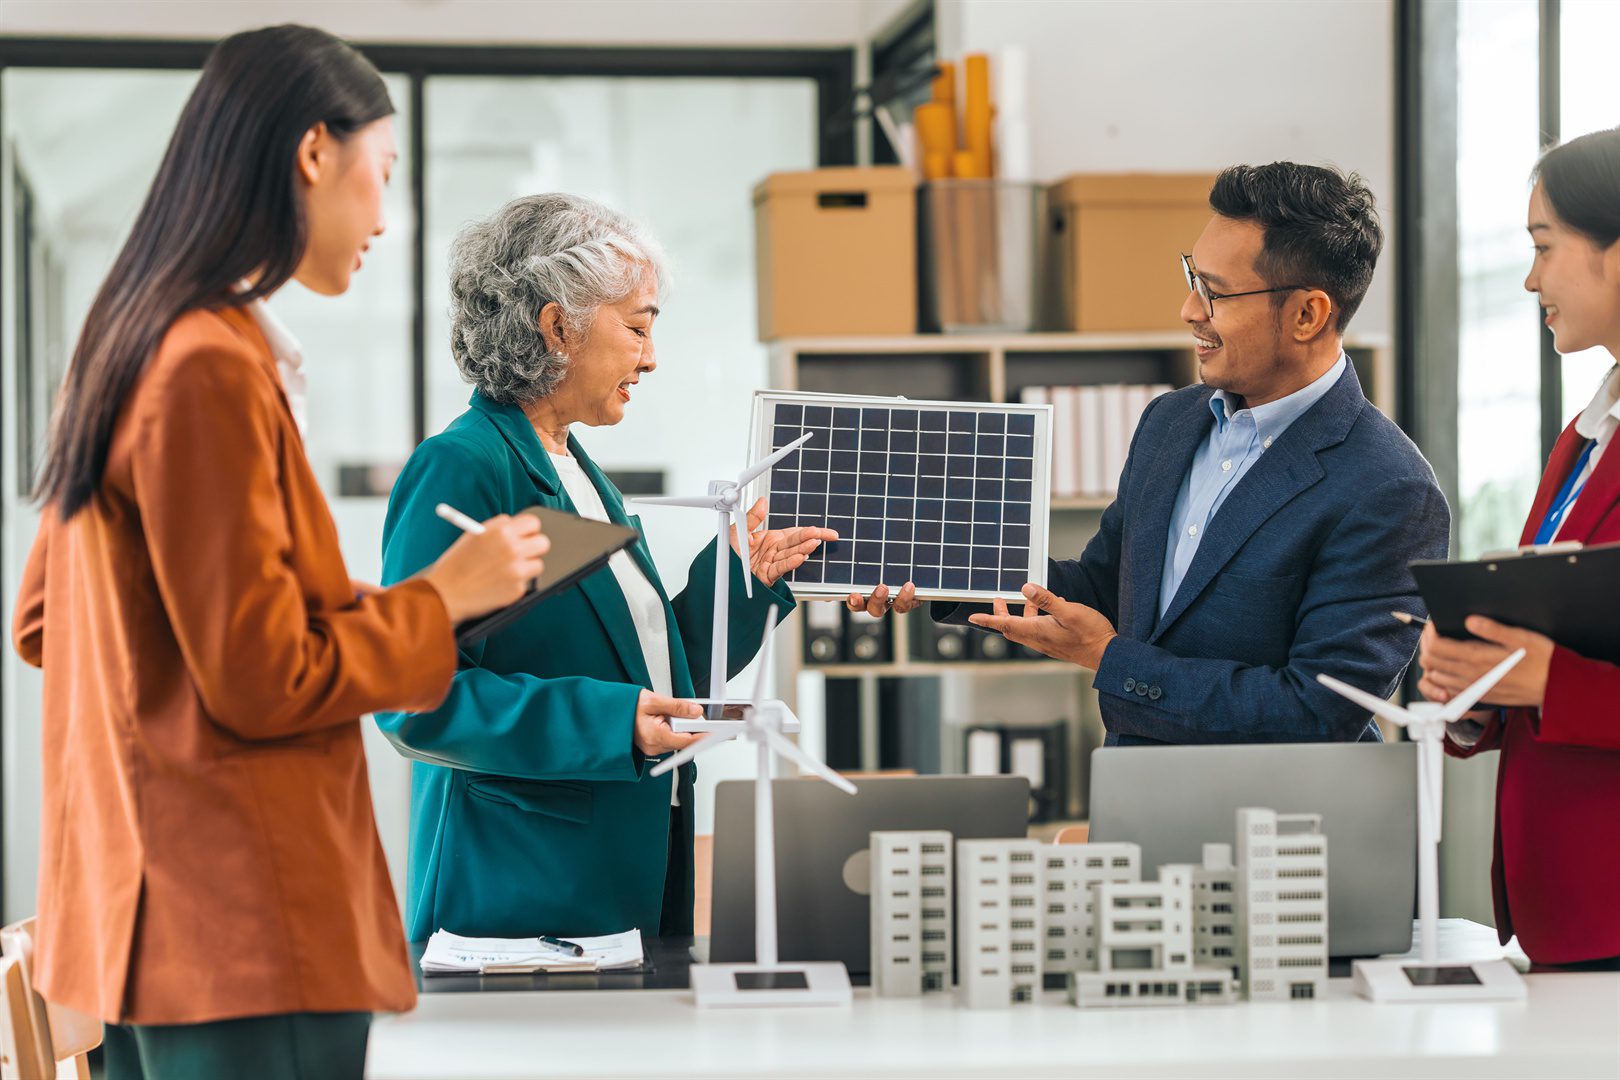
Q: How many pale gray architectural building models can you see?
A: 6